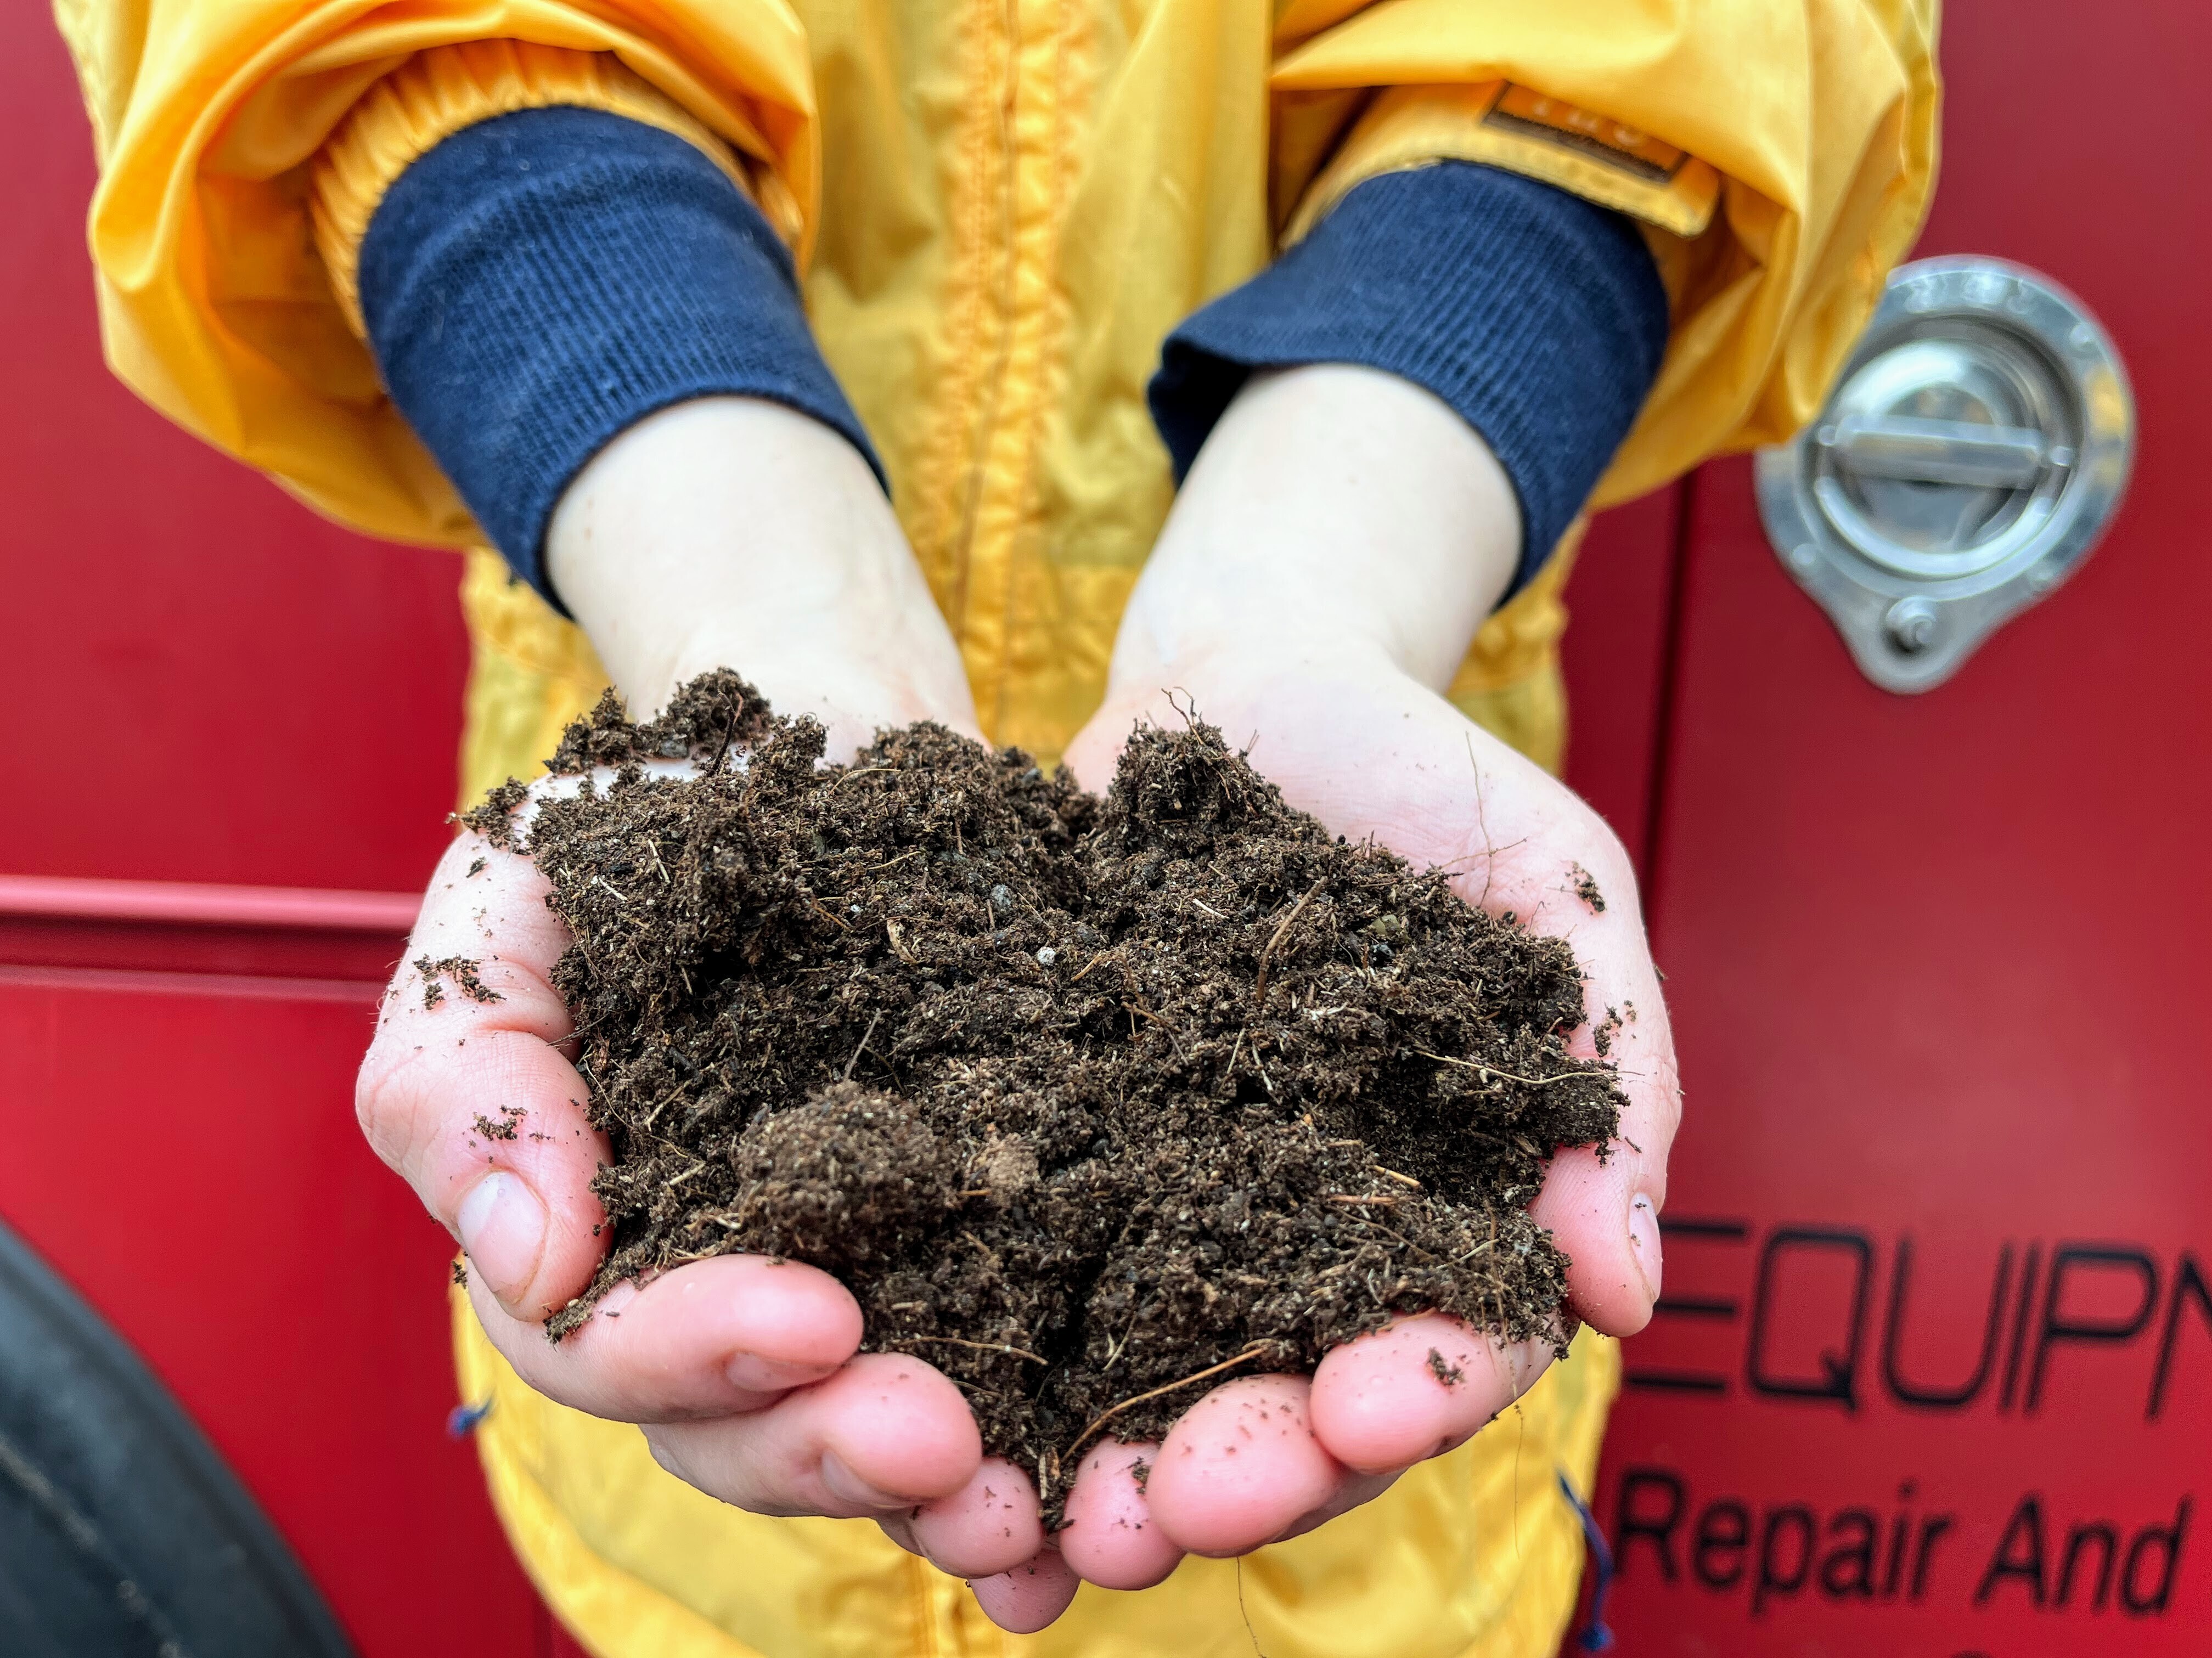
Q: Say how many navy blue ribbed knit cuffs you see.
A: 2